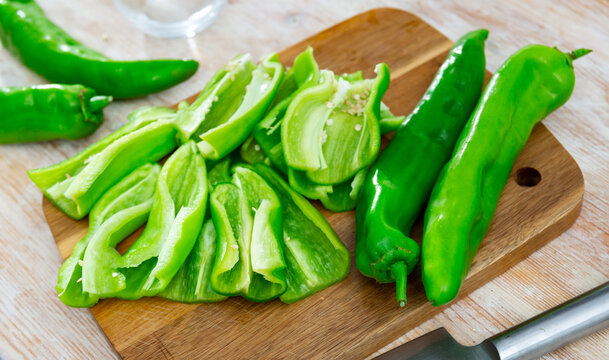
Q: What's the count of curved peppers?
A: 1